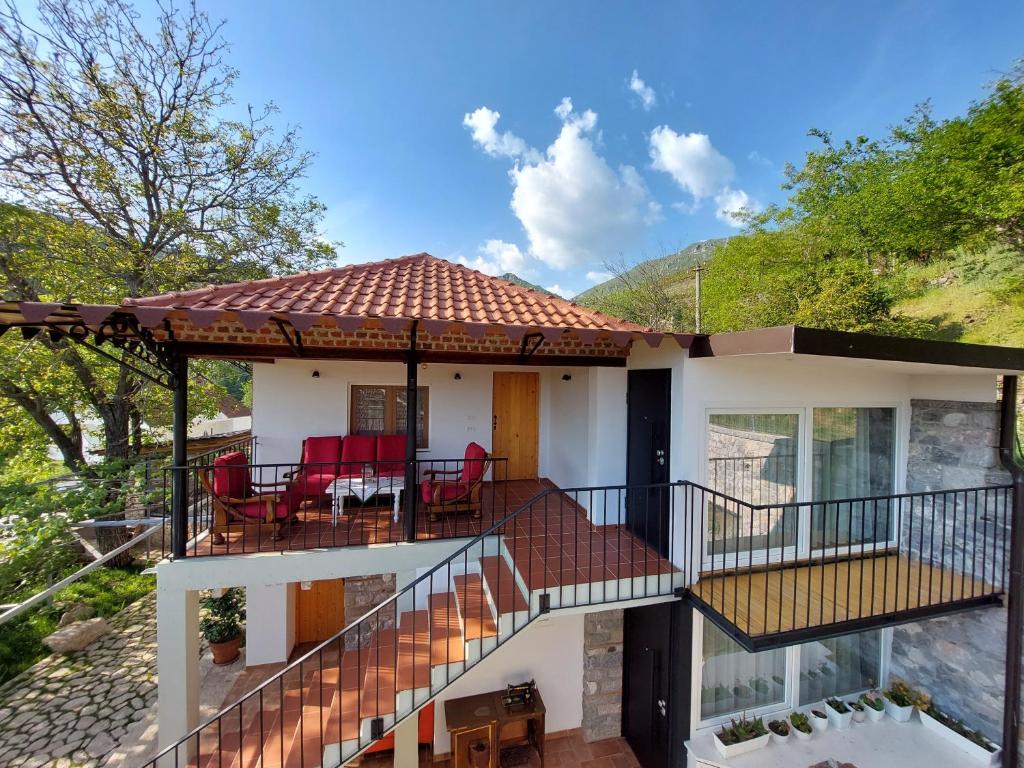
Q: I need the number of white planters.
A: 9